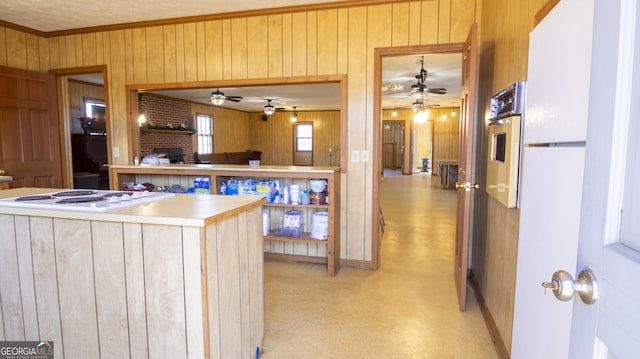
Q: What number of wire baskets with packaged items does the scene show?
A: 0